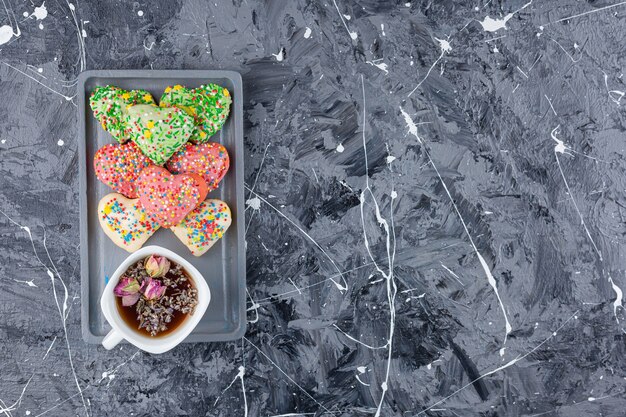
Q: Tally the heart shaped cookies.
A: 8